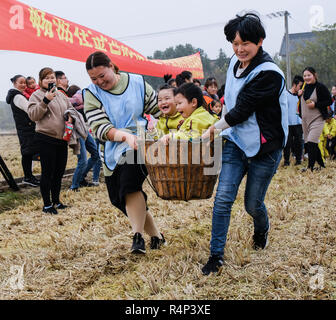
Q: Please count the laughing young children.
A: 2